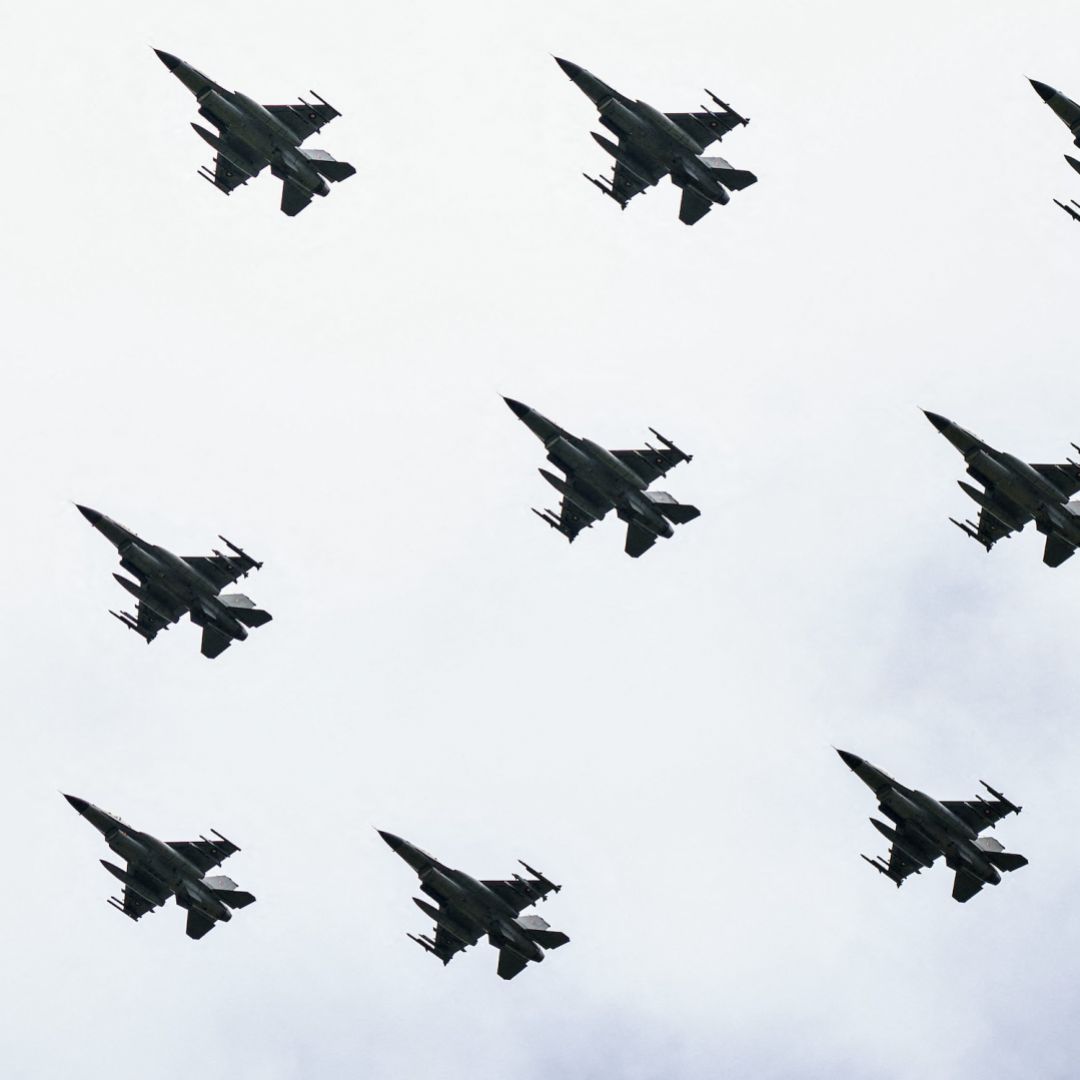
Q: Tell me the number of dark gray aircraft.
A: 9